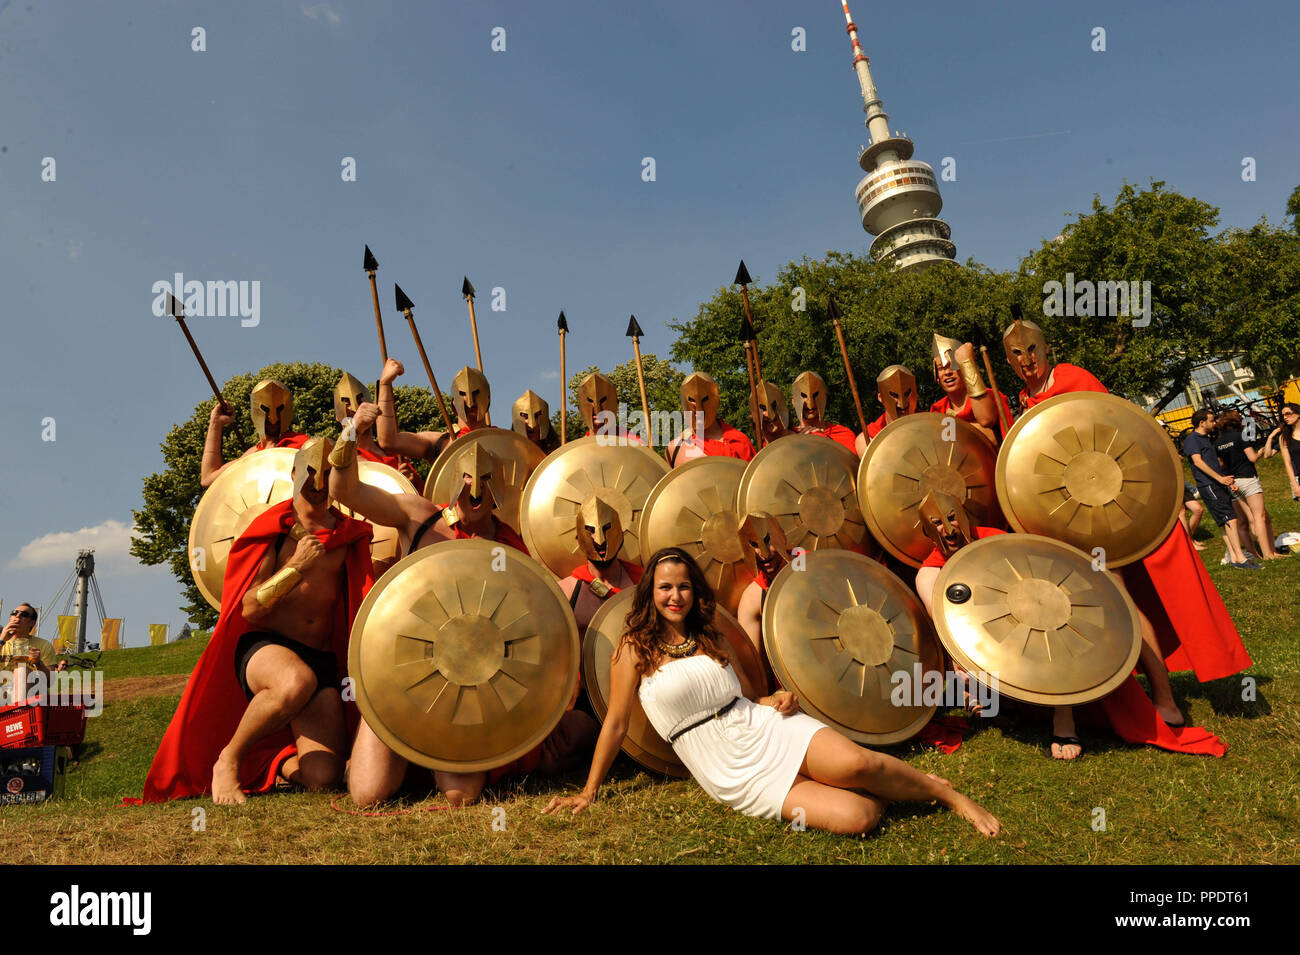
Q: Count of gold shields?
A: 12